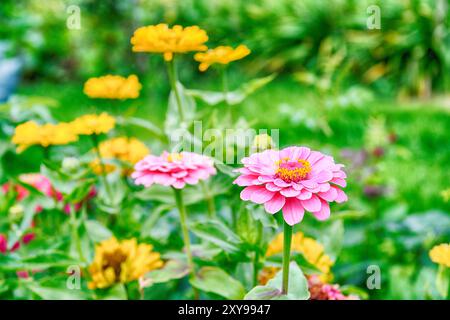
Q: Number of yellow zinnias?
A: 9